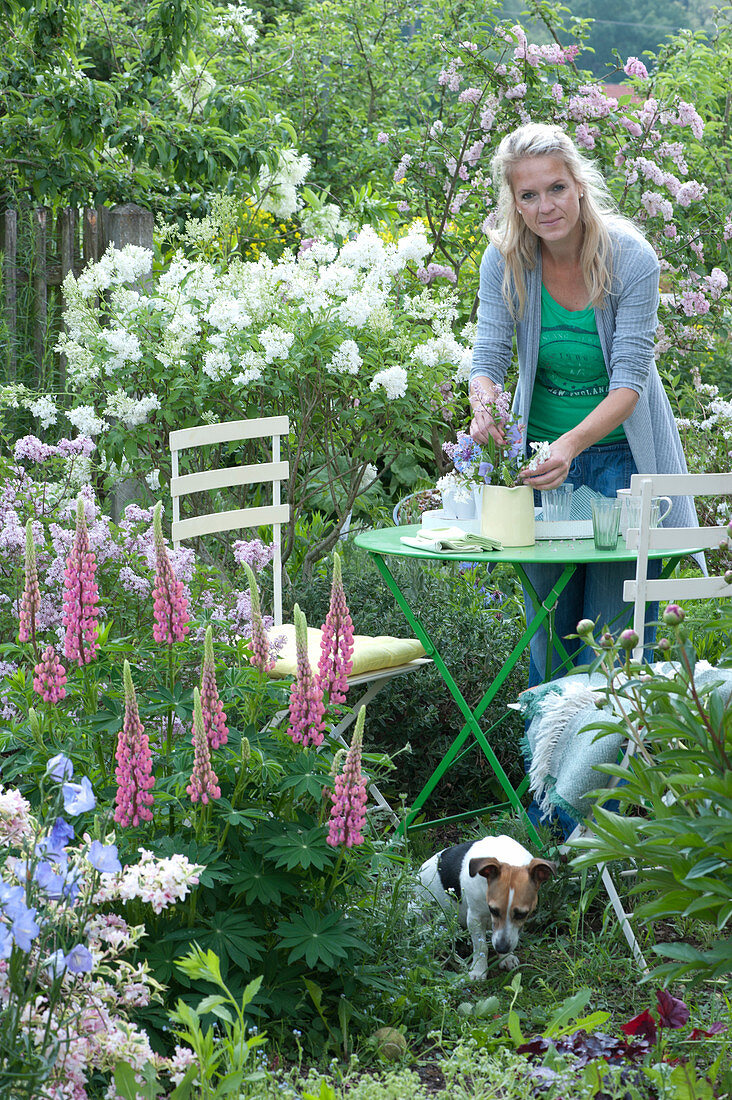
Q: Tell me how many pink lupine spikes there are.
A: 11